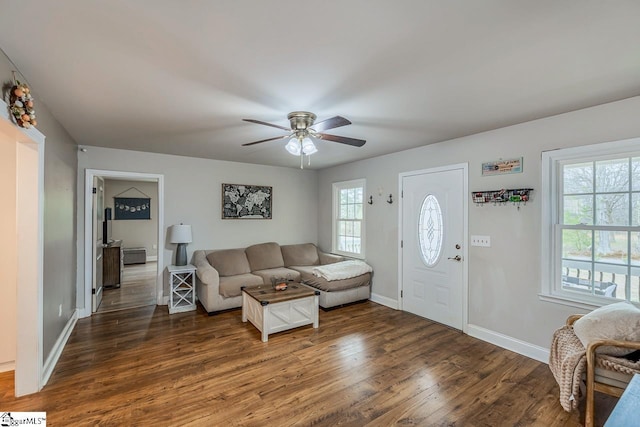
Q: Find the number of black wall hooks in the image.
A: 2